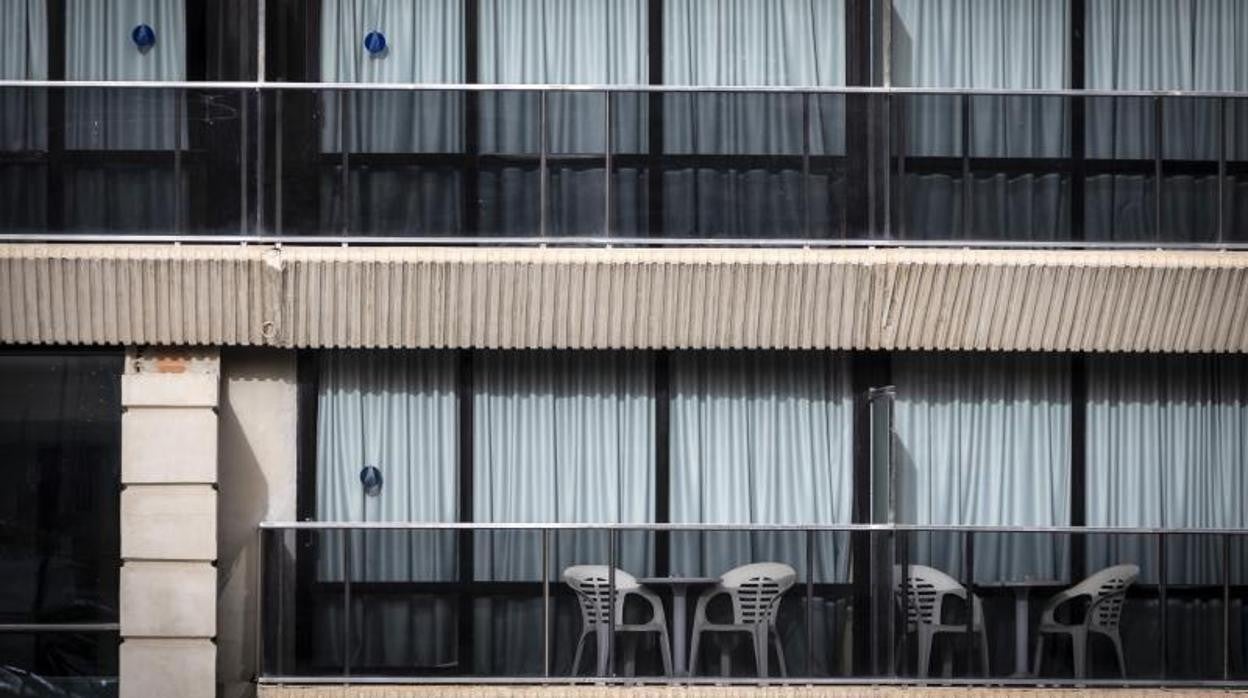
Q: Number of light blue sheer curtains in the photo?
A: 12